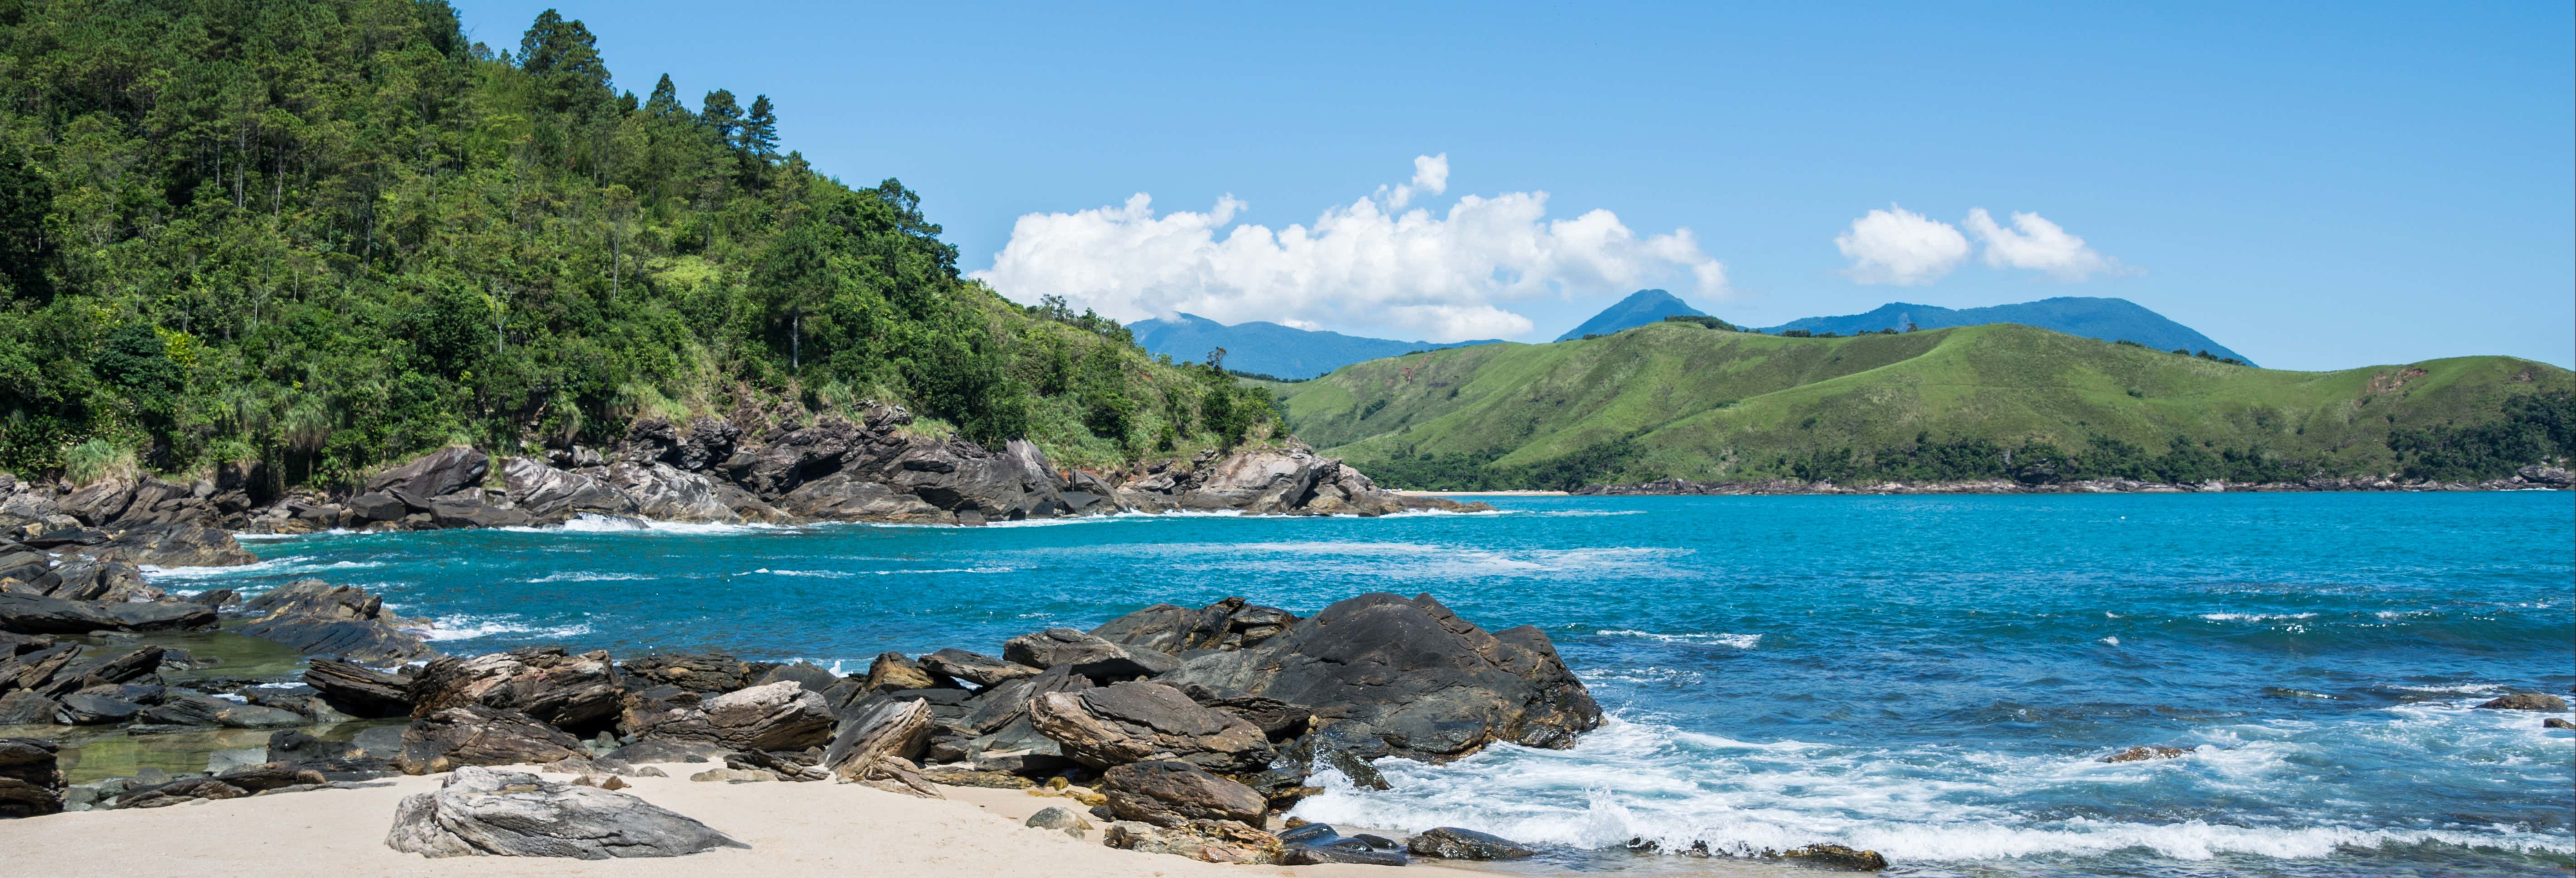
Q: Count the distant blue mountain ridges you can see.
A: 3